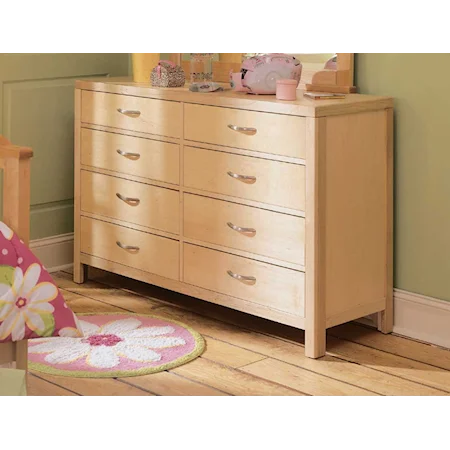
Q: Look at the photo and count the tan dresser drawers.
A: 8